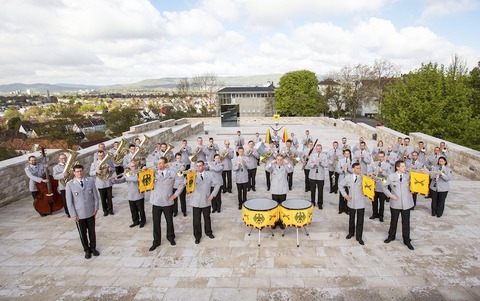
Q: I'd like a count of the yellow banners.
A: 4